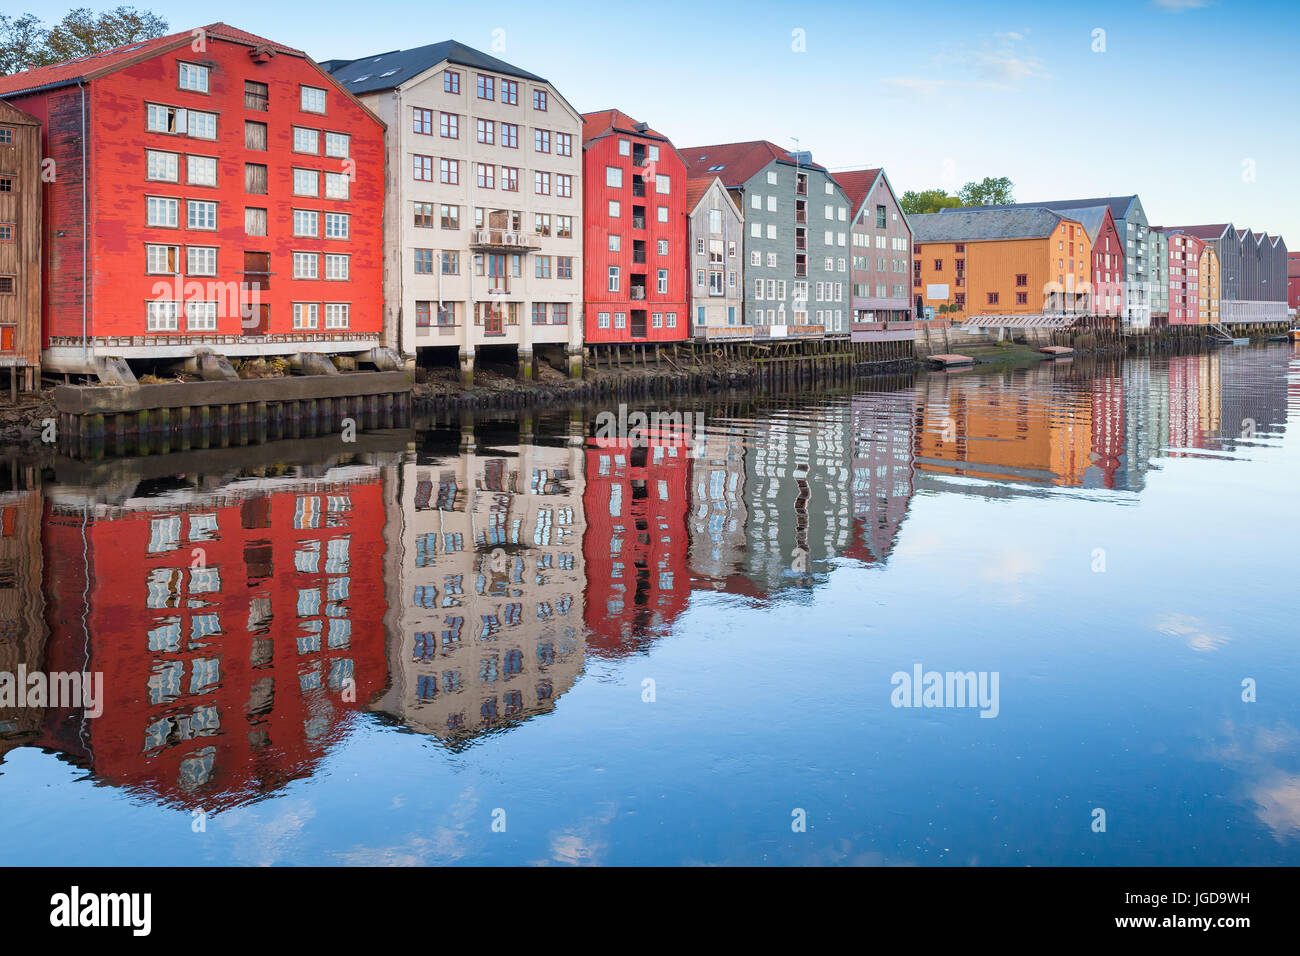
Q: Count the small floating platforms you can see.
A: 2